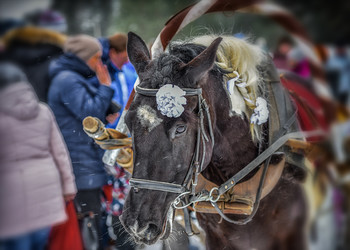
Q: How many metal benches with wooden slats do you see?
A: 0